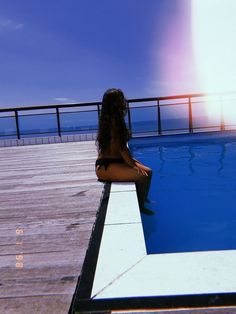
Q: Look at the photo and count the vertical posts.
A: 7